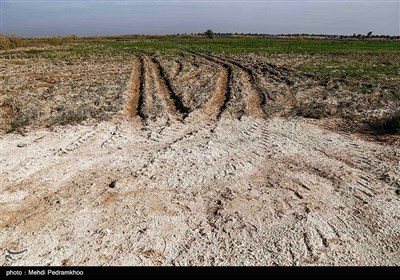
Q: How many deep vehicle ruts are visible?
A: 4